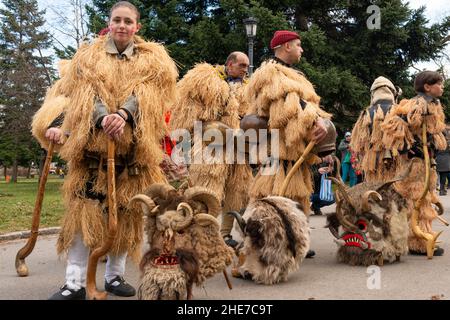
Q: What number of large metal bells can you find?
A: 3